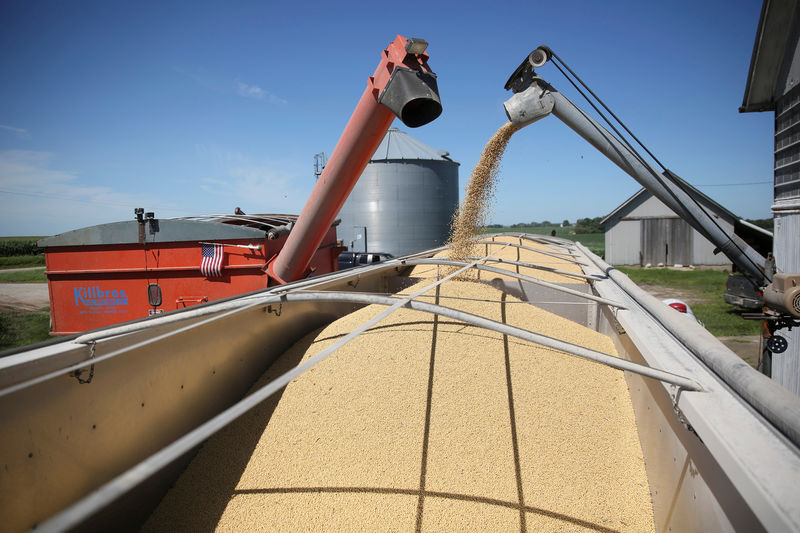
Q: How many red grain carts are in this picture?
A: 1